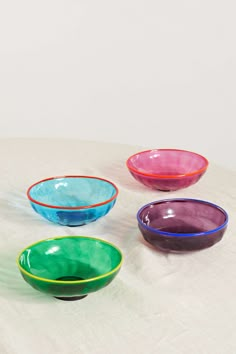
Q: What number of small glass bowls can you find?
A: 4